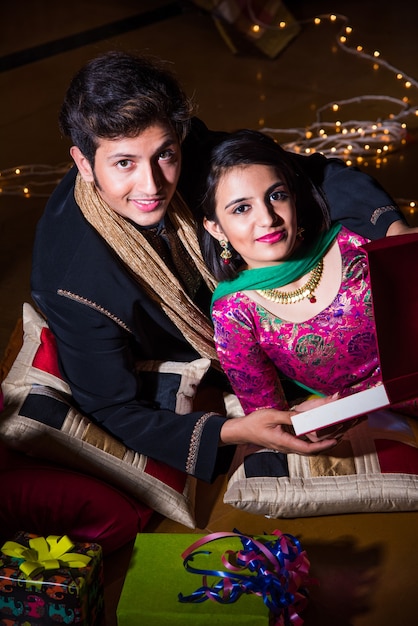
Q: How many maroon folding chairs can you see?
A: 0